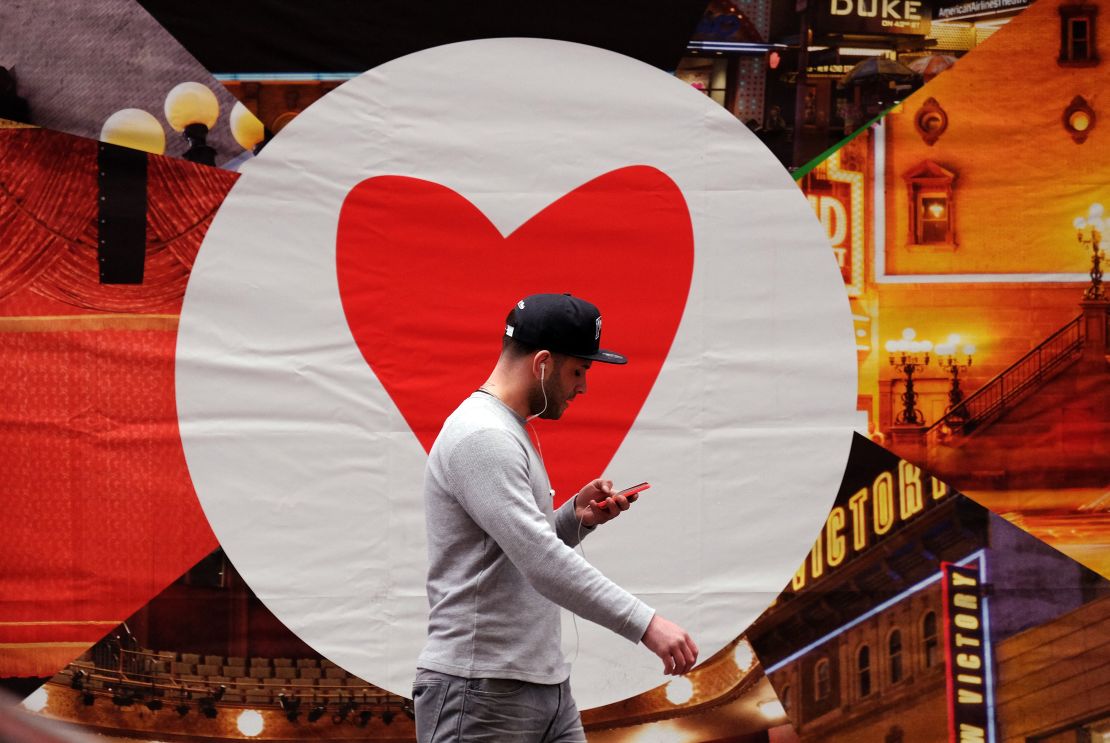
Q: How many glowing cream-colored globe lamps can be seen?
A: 3